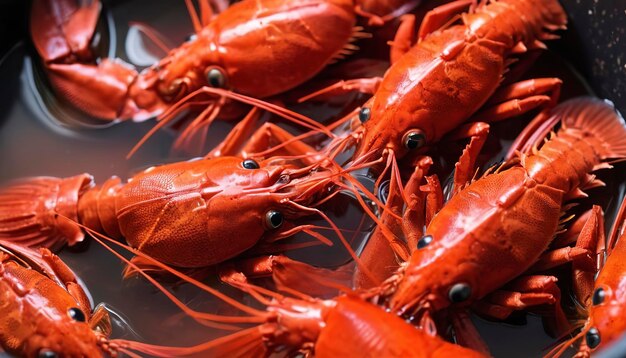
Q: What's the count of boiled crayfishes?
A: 7